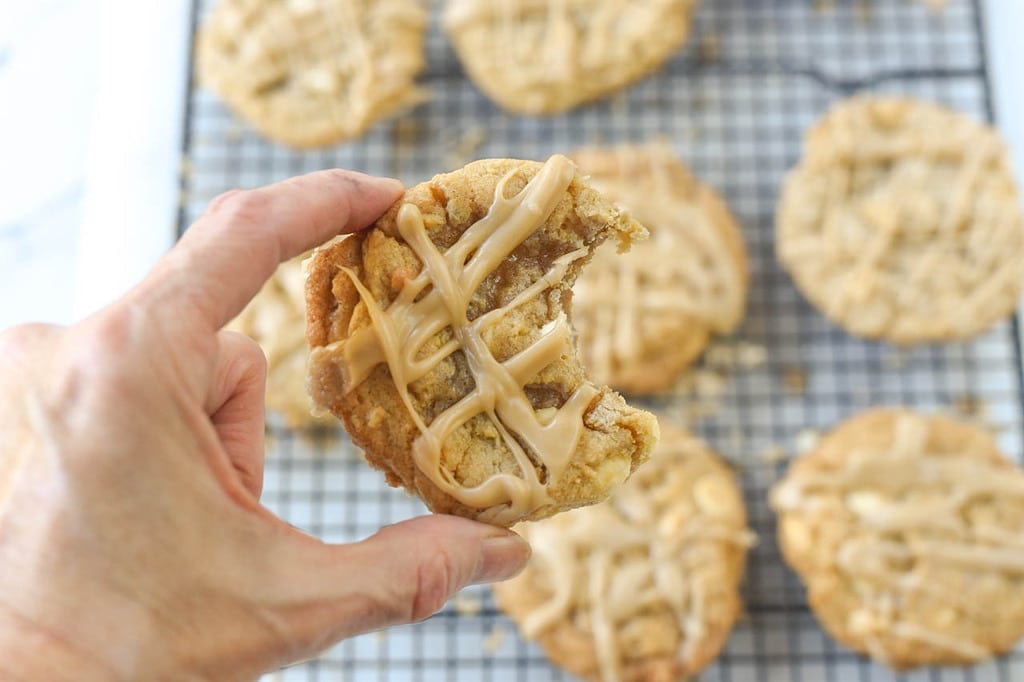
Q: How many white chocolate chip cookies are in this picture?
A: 8